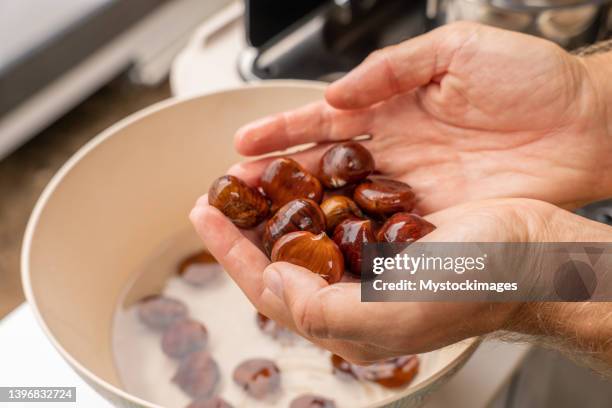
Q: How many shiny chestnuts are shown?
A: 9